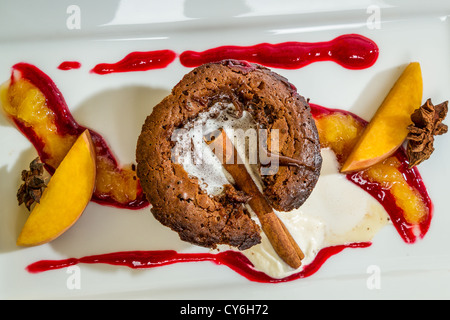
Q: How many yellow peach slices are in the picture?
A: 2